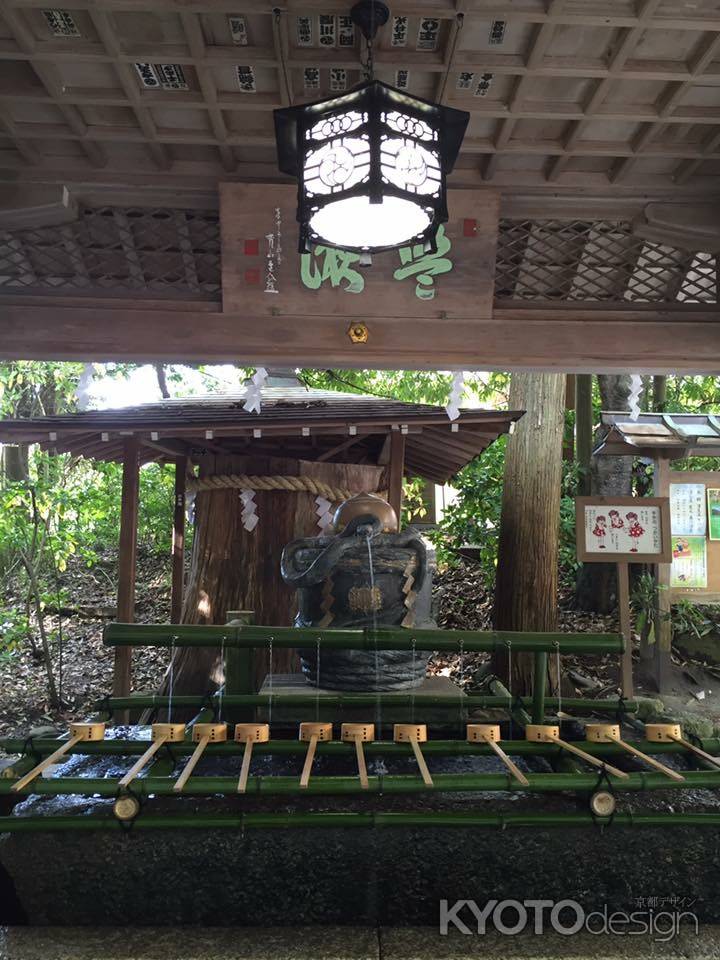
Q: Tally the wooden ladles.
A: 11